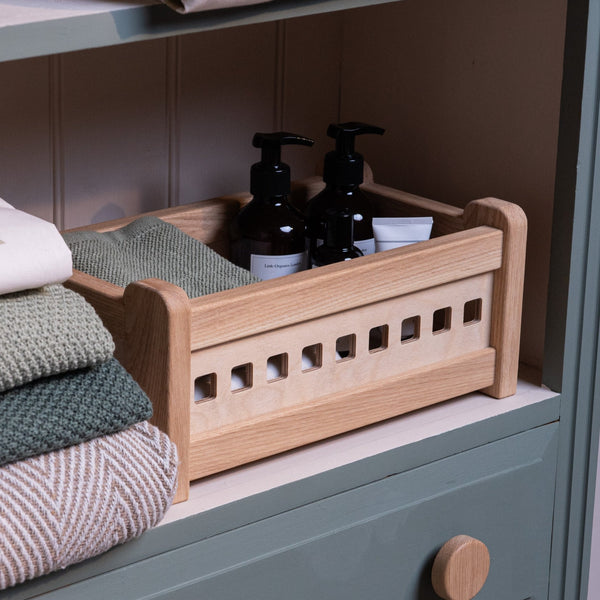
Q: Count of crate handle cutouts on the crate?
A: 9